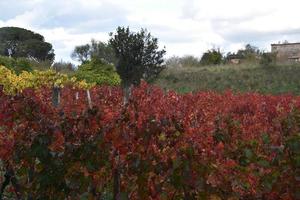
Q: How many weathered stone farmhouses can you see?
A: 1